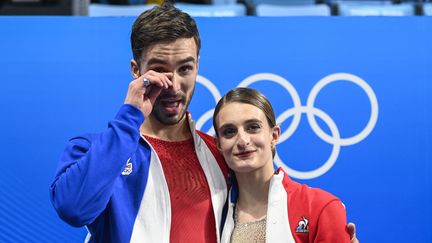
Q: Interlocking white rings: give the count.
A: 5